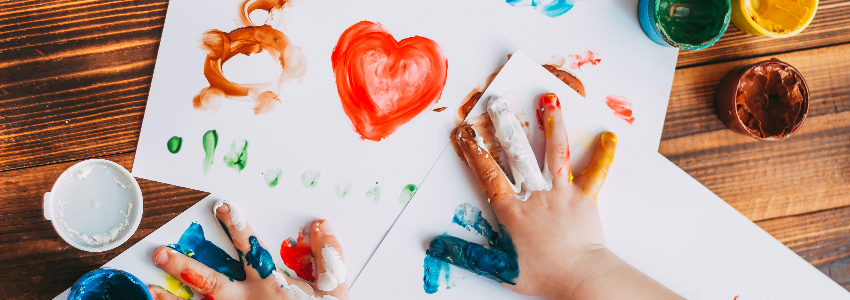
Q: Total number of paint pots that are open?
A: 4